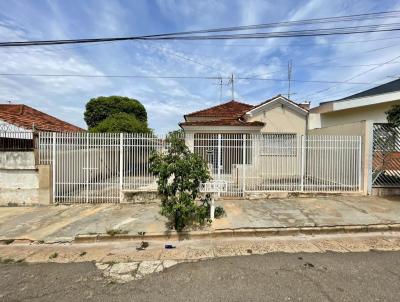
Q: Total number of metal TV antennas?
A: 3